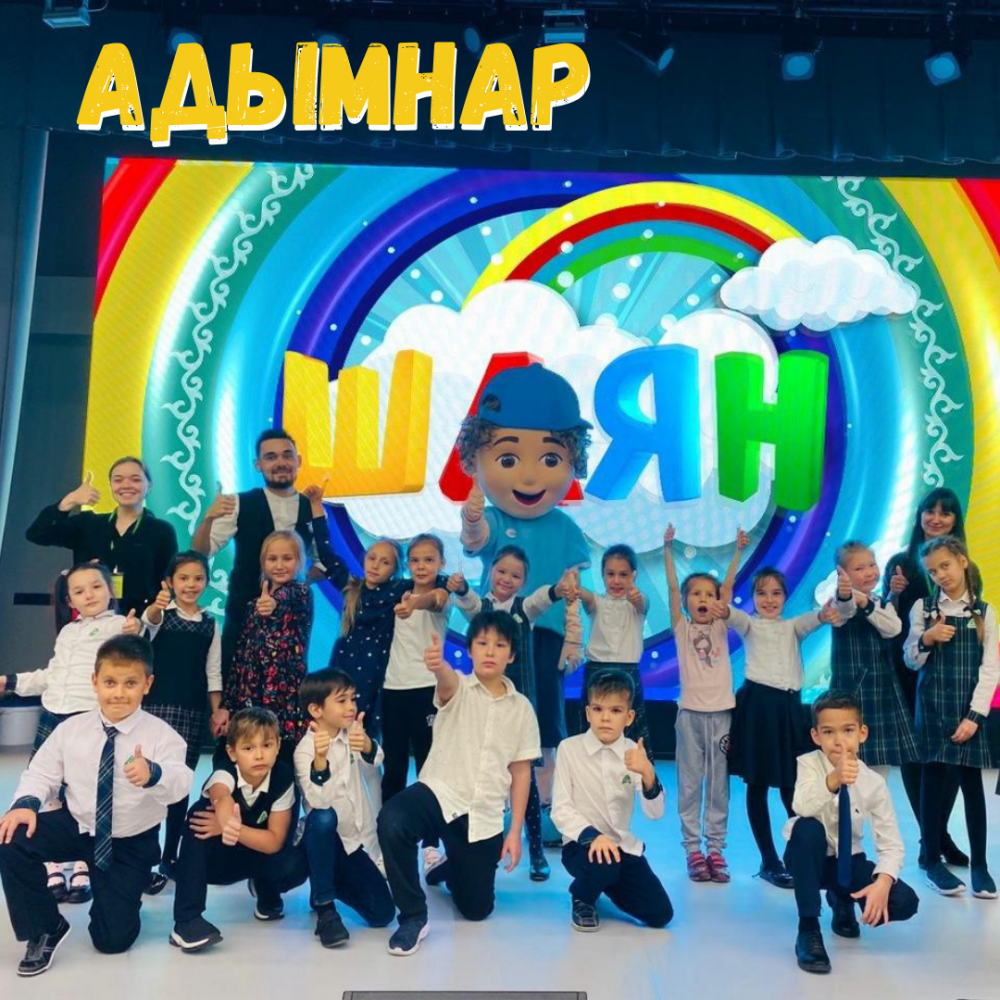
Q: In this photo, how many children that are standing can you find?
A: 11